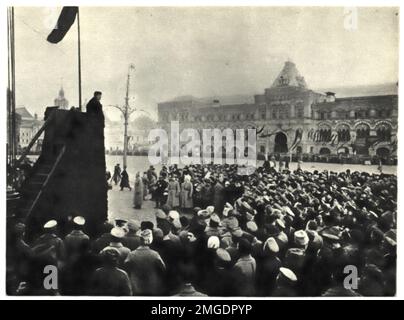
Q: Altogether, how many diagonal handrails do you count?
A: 2